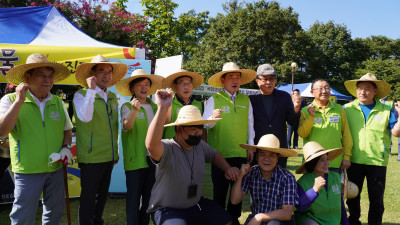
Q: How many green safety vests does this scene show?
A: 8